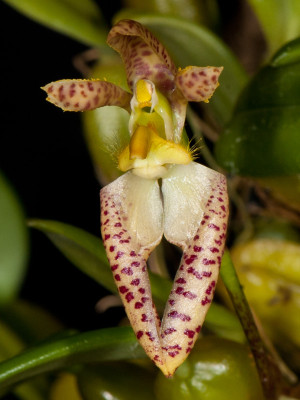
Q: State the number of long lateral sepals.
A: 2